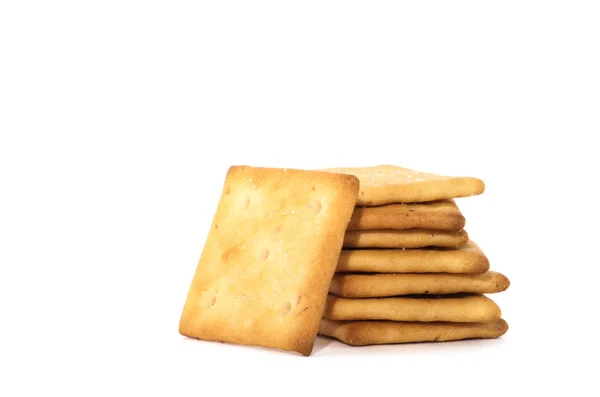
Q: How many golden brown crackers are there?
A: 8